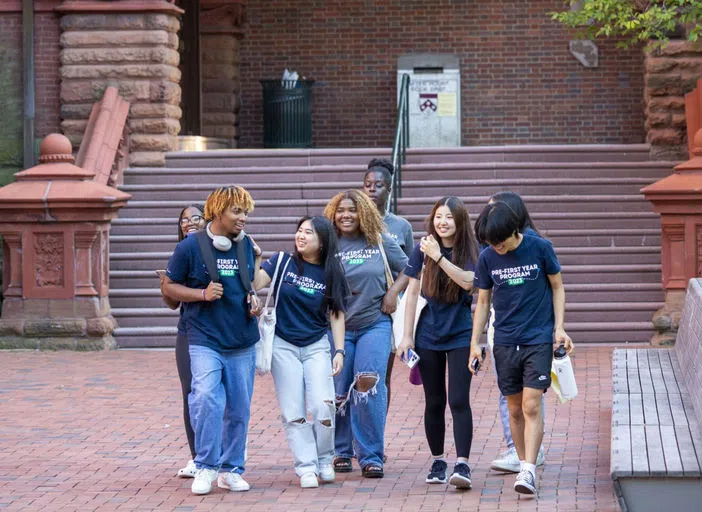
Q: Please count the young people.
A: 8